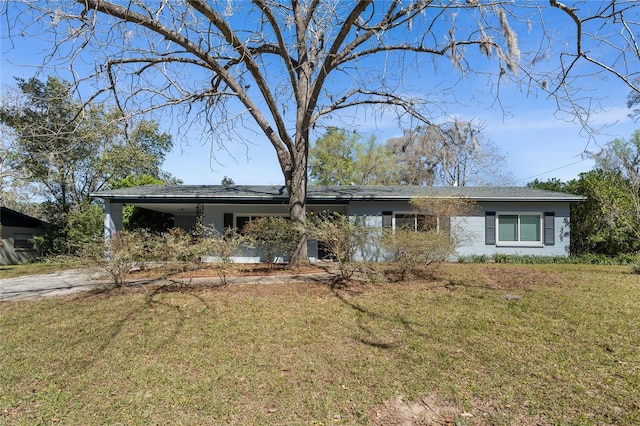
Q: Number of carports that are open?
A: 1